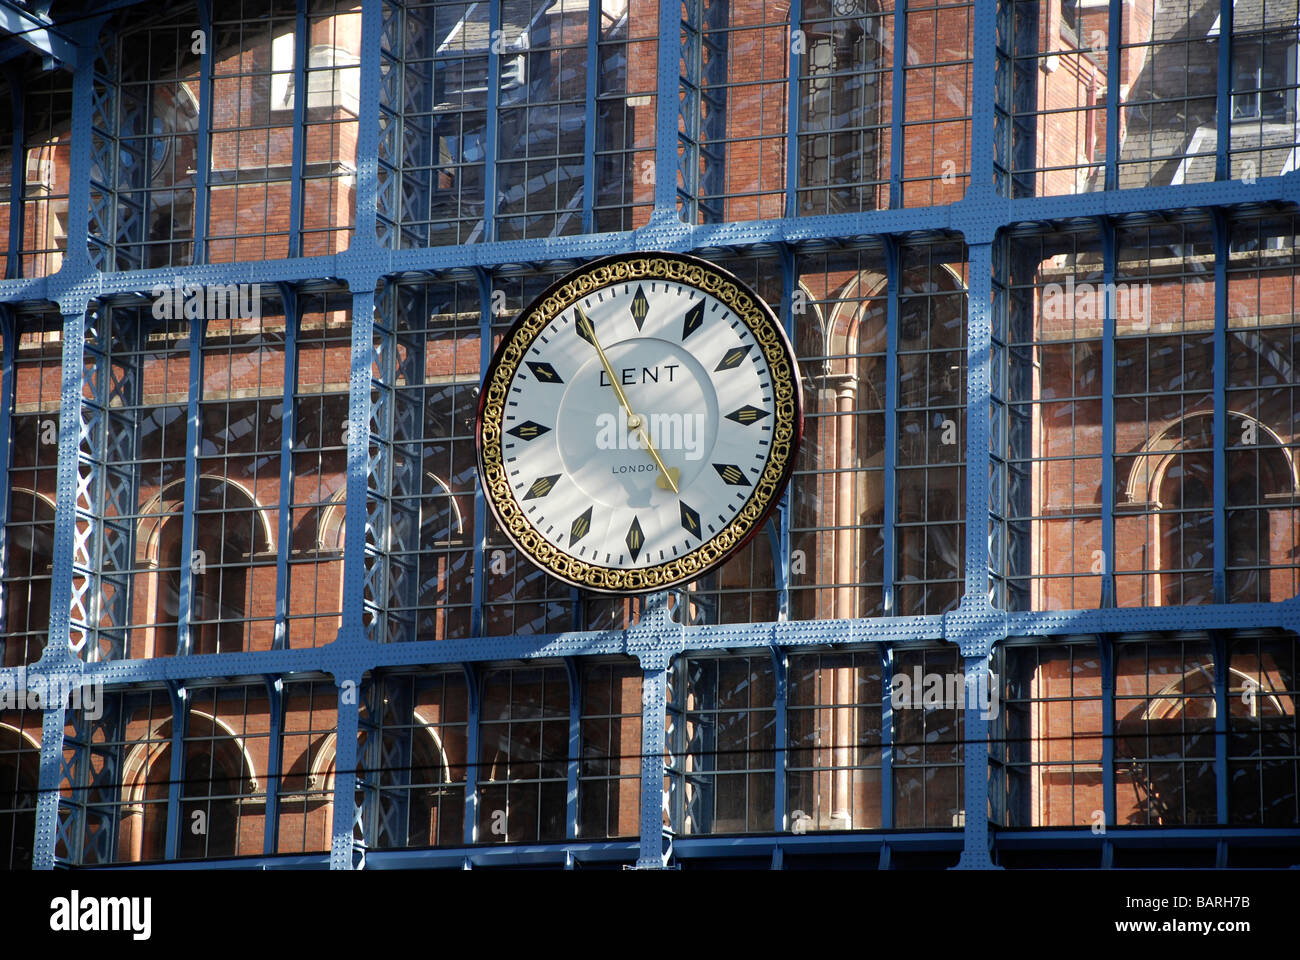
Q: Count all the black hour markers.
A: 12